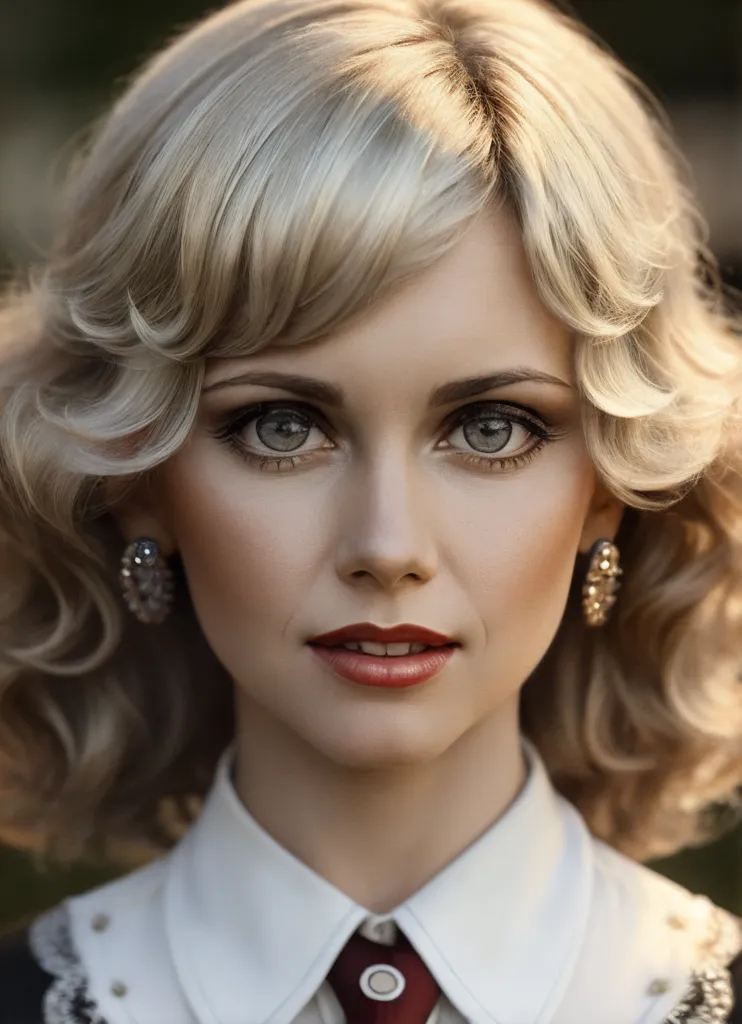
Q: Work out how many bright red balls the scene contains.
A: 0